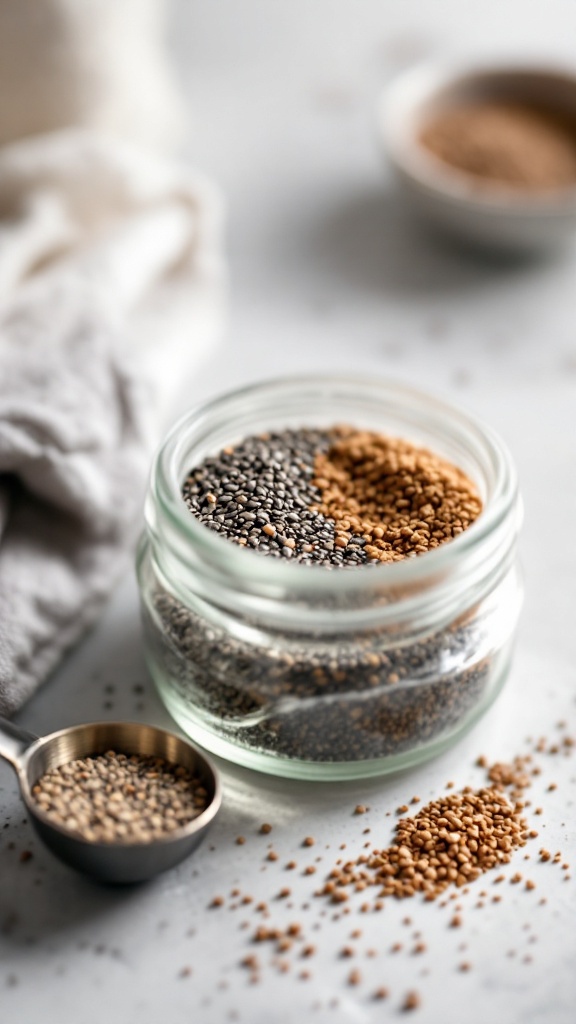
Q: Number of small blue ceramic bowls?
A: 0